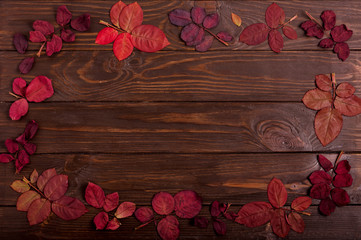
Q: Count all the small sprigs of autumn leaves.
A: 14